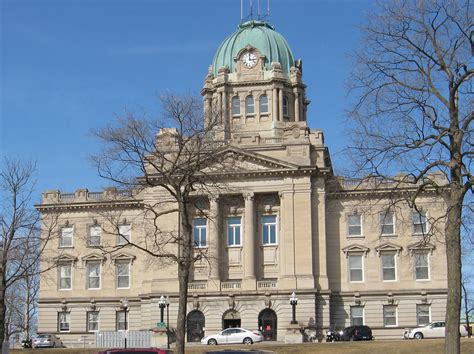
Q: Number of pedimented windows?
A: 6